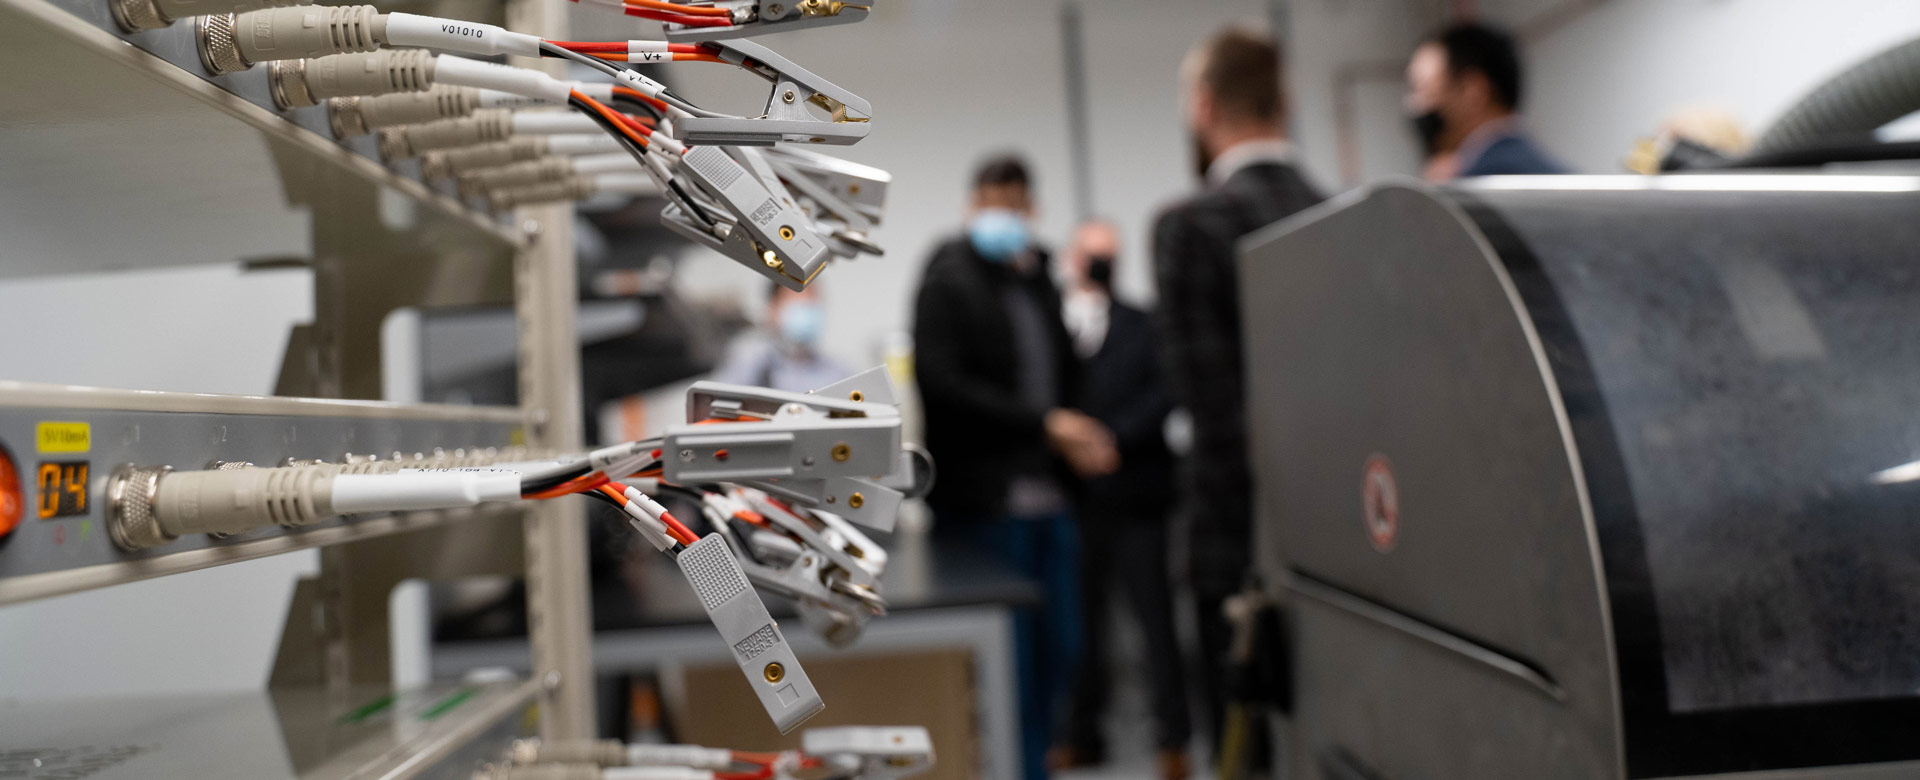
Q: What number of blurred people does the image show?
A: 5